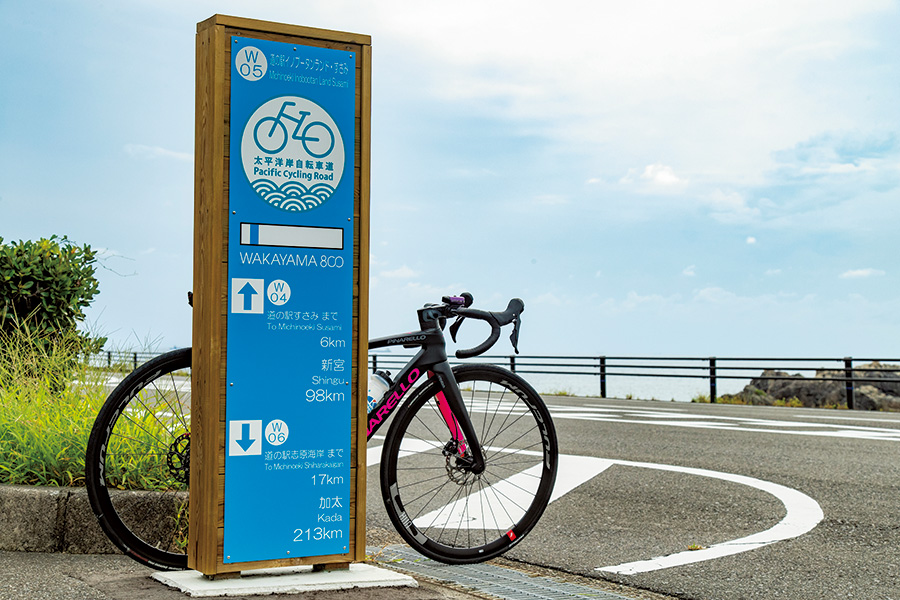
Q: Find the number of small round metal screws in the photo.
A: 10